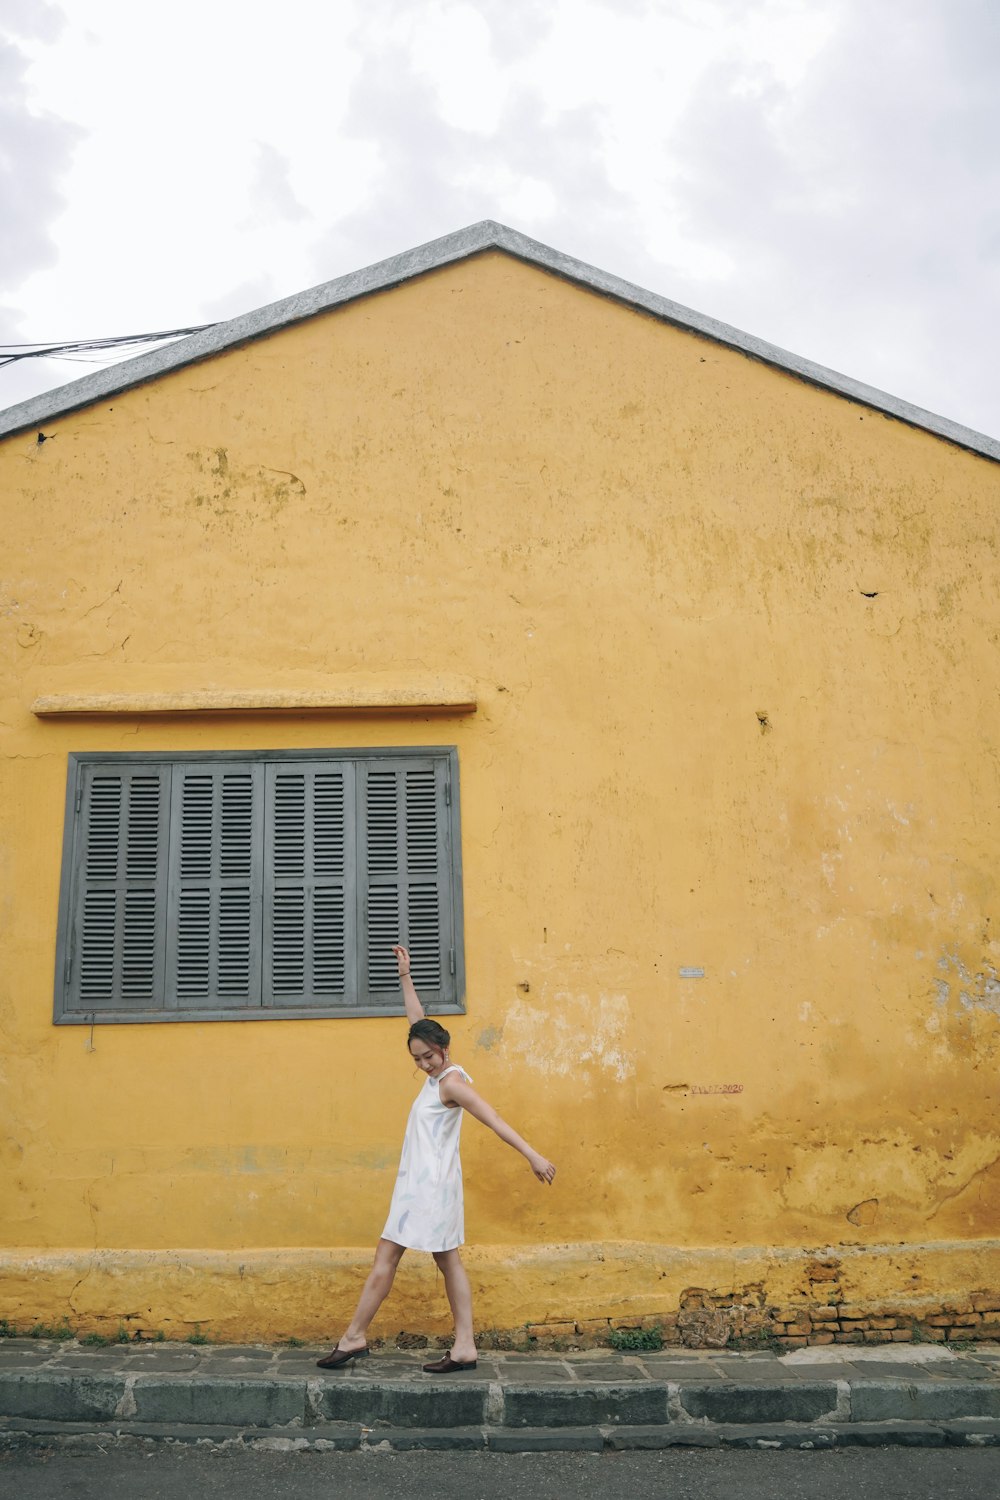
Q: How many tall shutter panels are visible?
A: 4